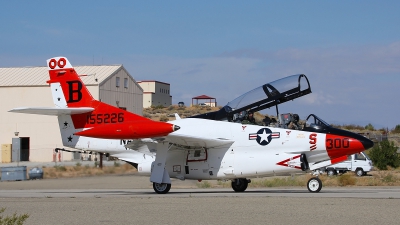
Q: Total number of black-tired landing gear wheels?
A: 3